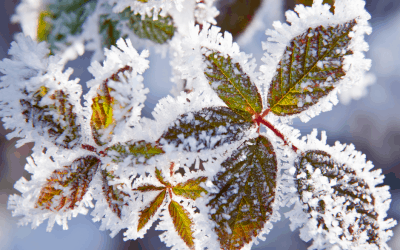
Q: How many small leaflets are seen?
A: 5